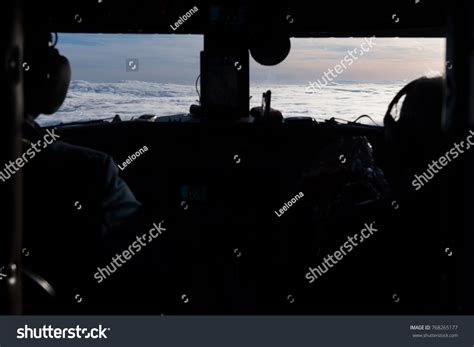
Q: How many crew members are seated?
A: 2